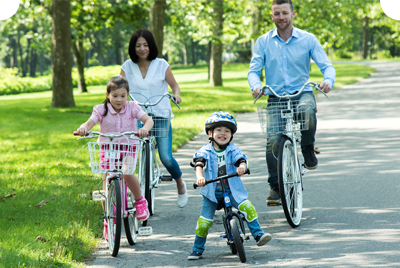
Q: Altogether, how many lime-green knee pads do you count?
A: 2